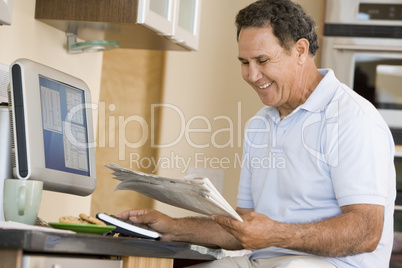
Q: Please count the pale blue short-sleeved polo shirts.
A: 1